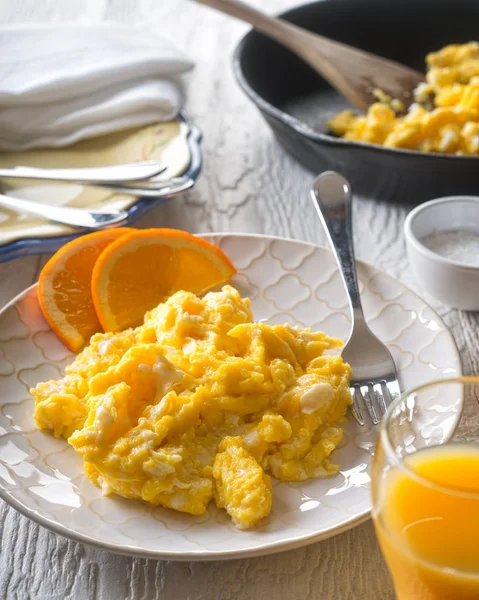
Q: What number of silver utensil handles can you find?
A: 4